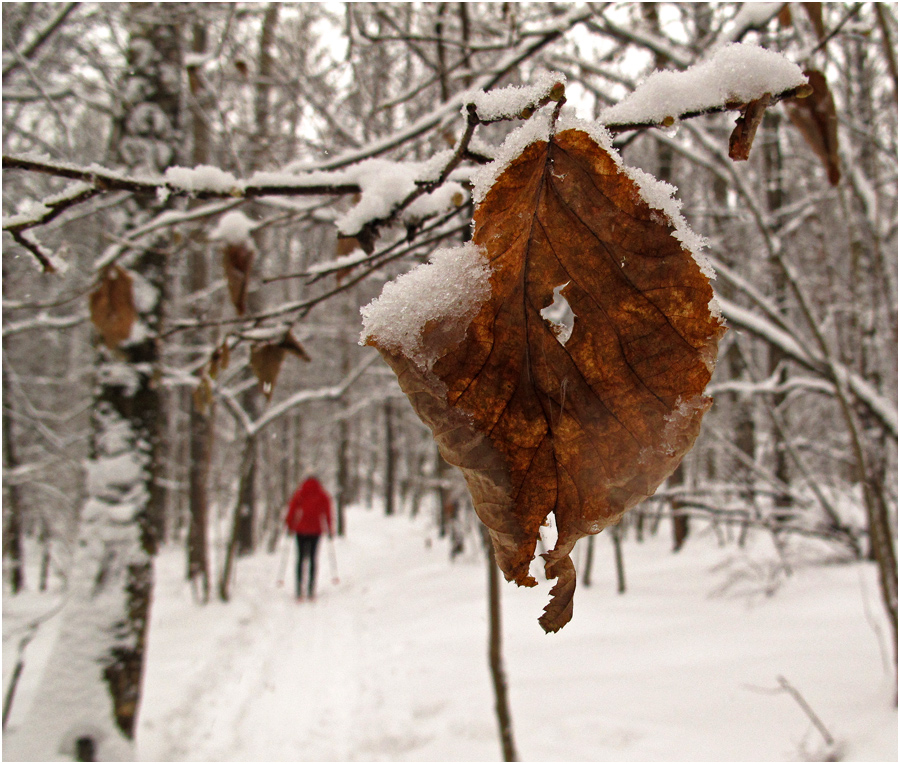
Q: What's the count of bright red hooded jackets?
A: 1